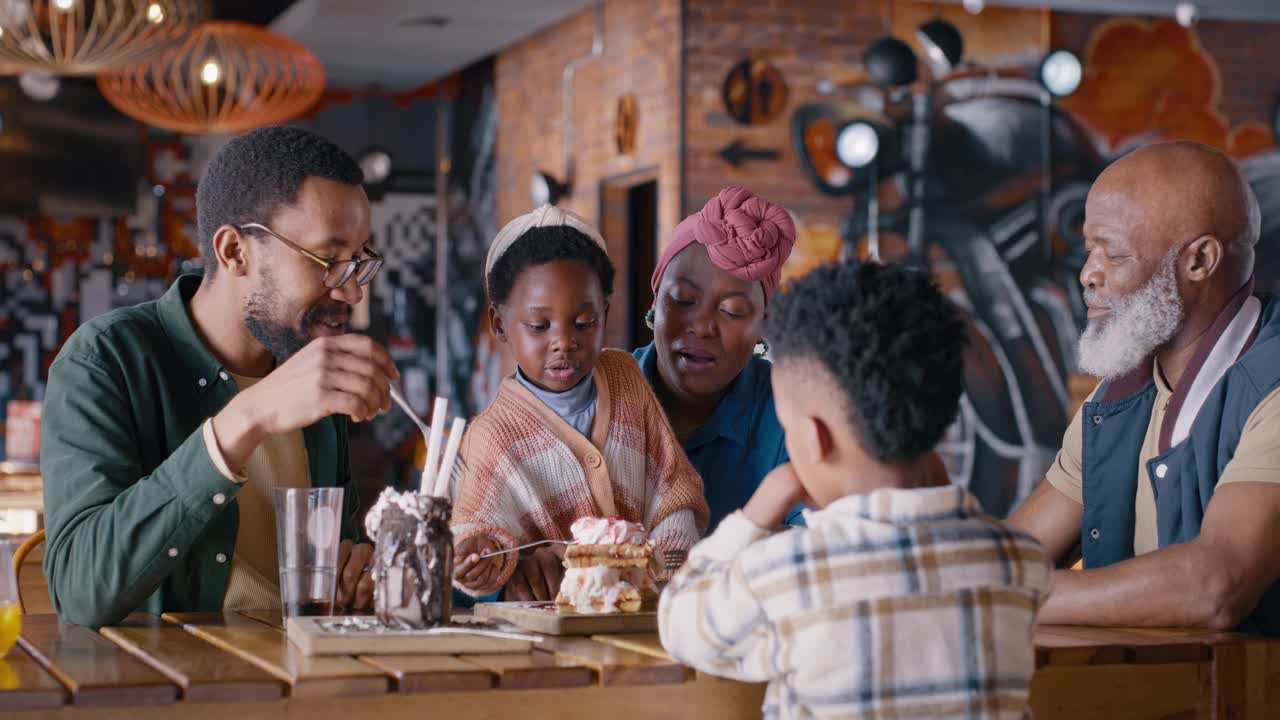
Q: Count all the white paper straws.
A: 2